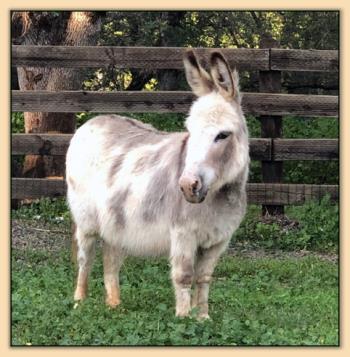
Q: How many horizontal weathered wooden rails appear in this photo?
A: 4